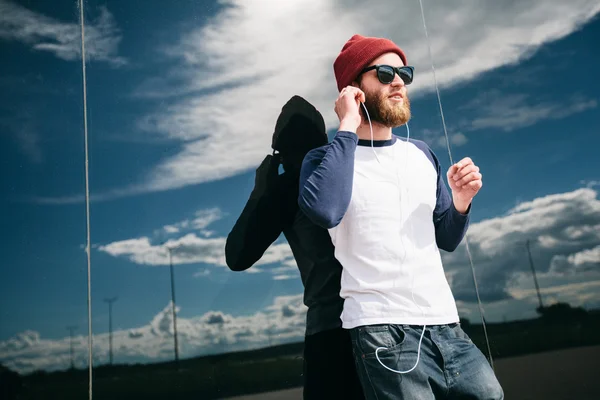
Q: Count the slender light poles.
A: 4